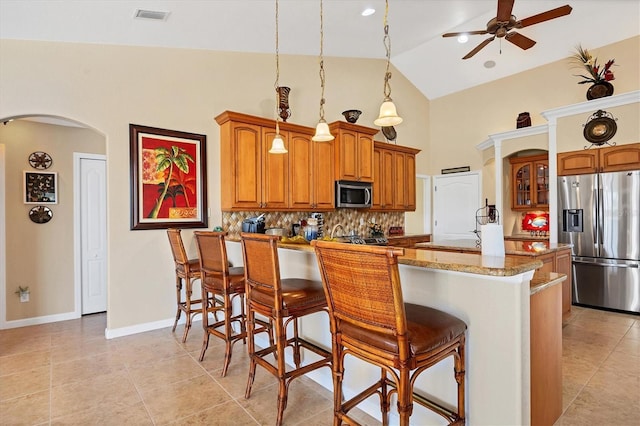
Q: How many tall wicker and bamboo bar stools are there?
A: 4